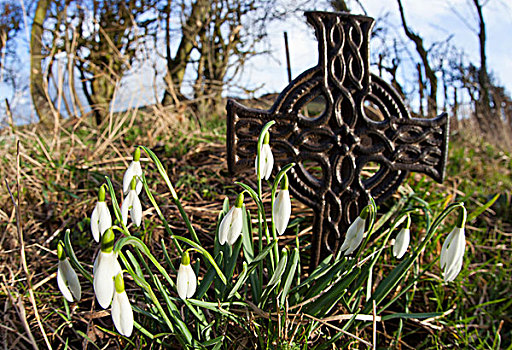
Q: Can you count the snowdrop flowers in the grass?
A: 13